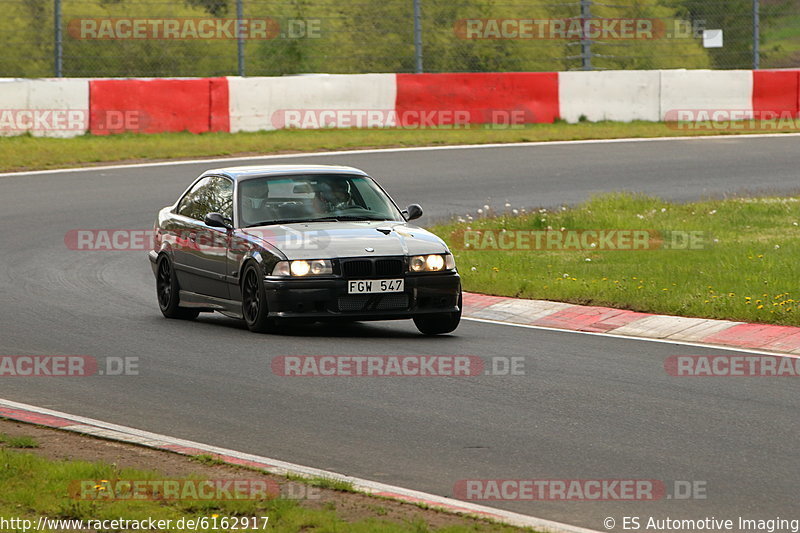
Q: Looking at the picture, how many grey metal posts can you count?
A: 5